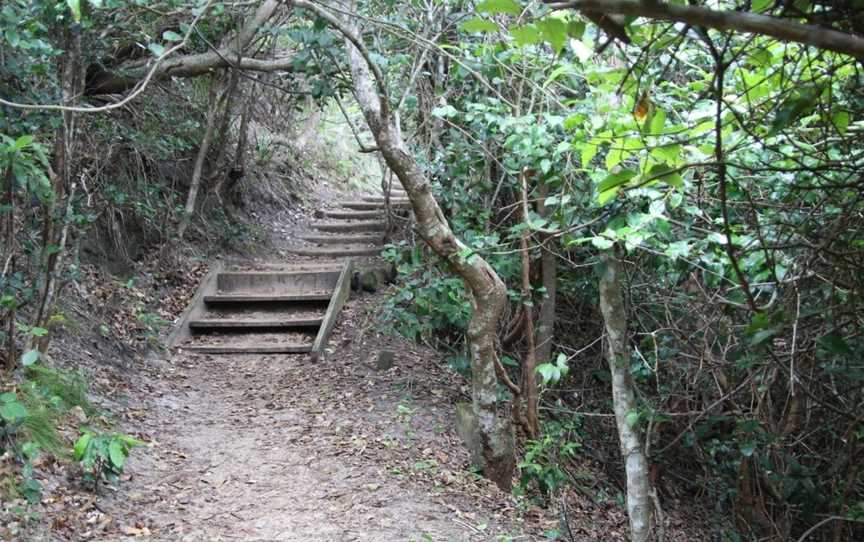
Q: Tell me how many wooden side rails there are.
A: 2